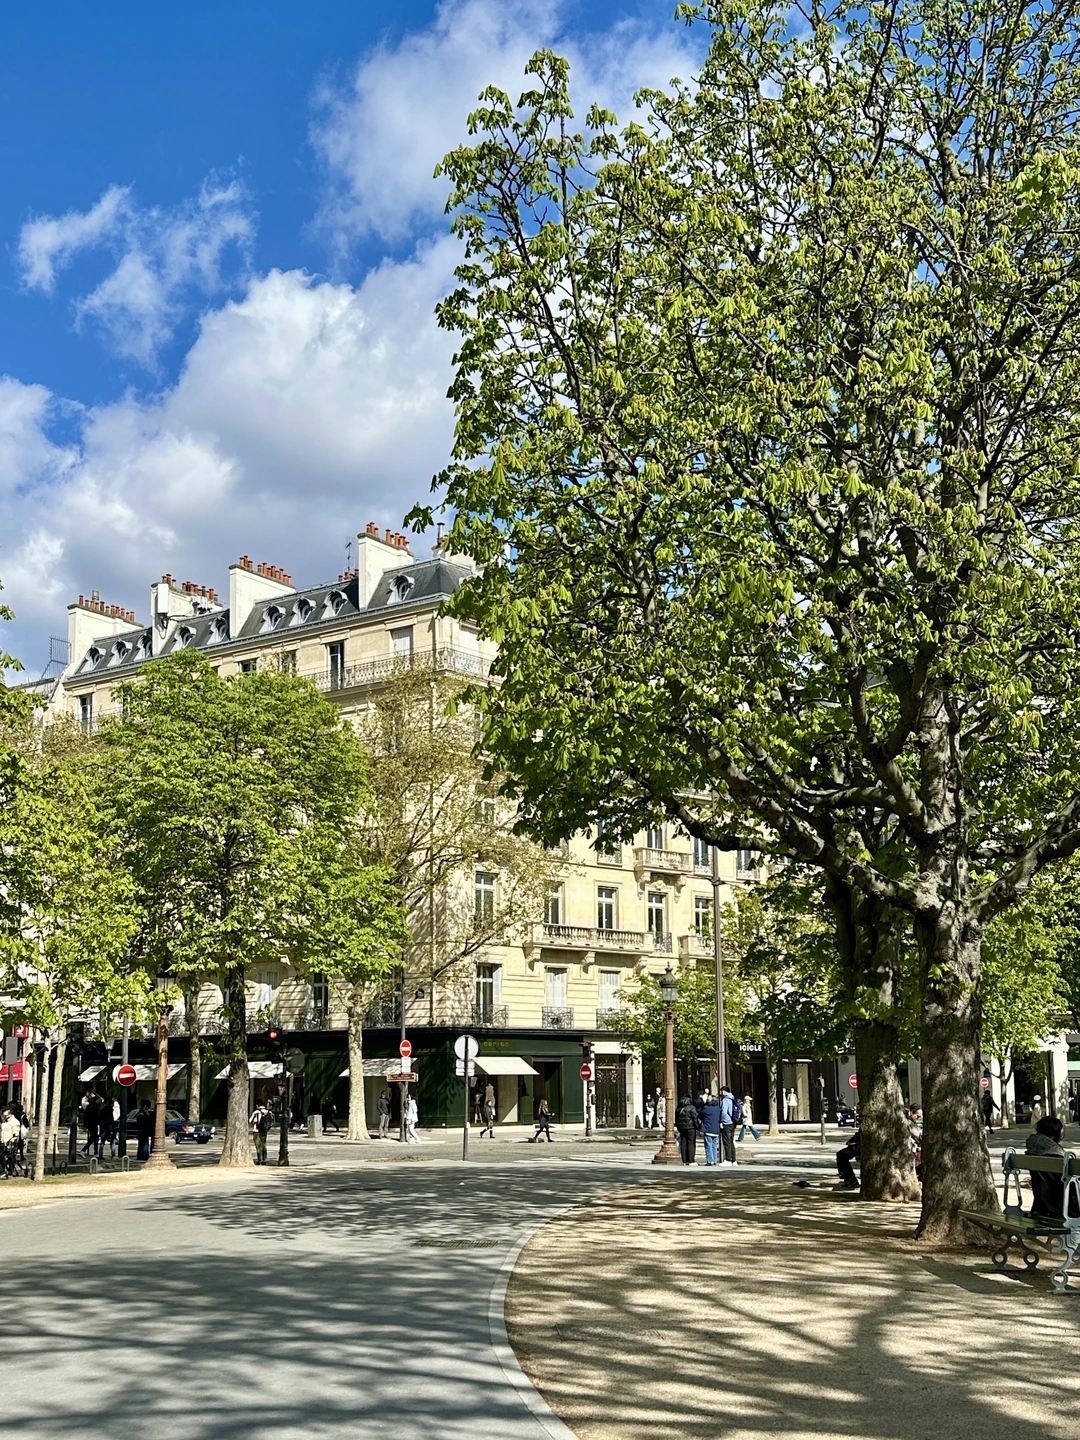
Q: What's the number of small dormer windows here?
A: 9